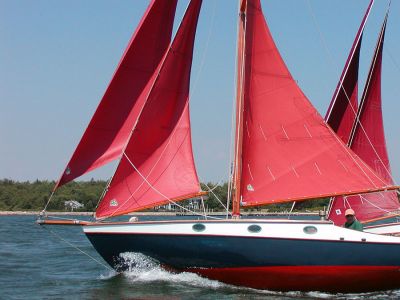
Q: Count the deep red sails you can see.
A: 5